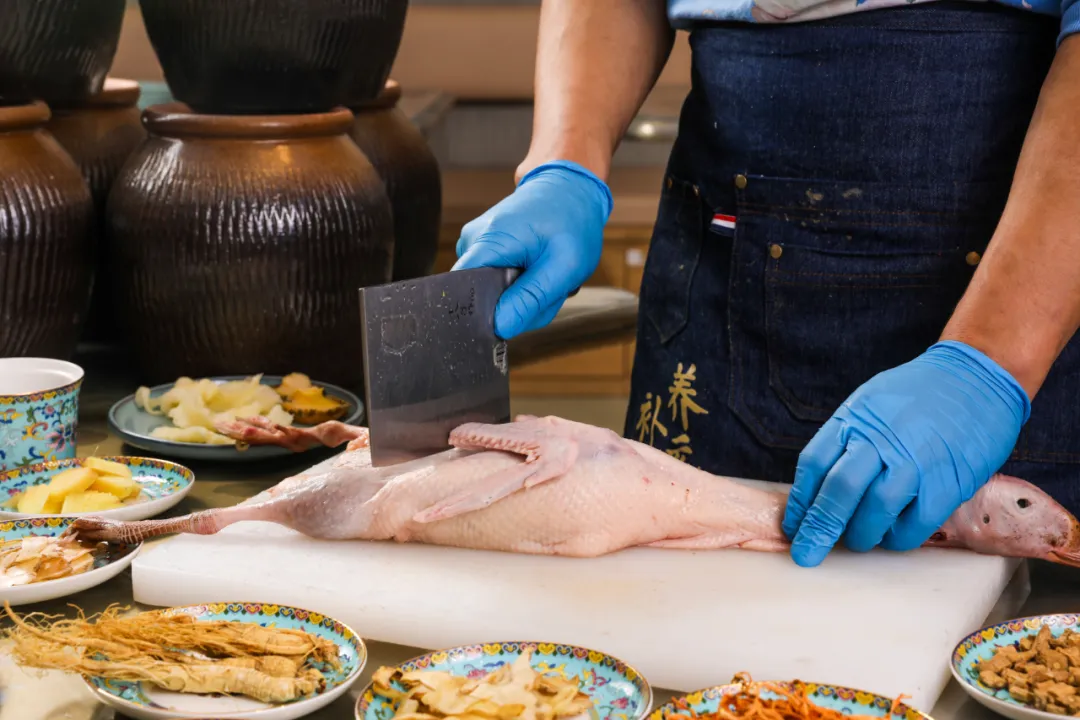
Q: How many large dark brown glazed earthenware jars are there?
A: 6